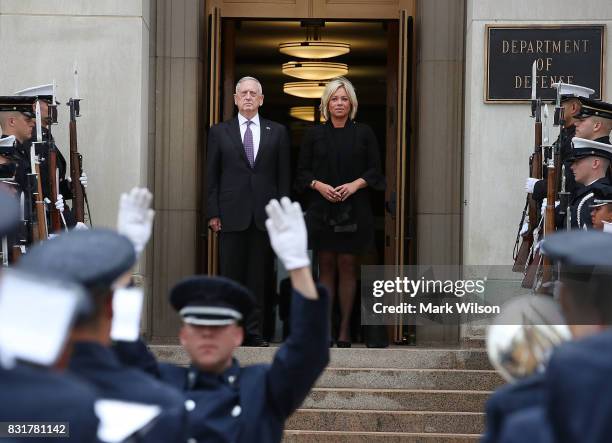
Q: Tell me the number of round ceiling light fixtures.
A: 4